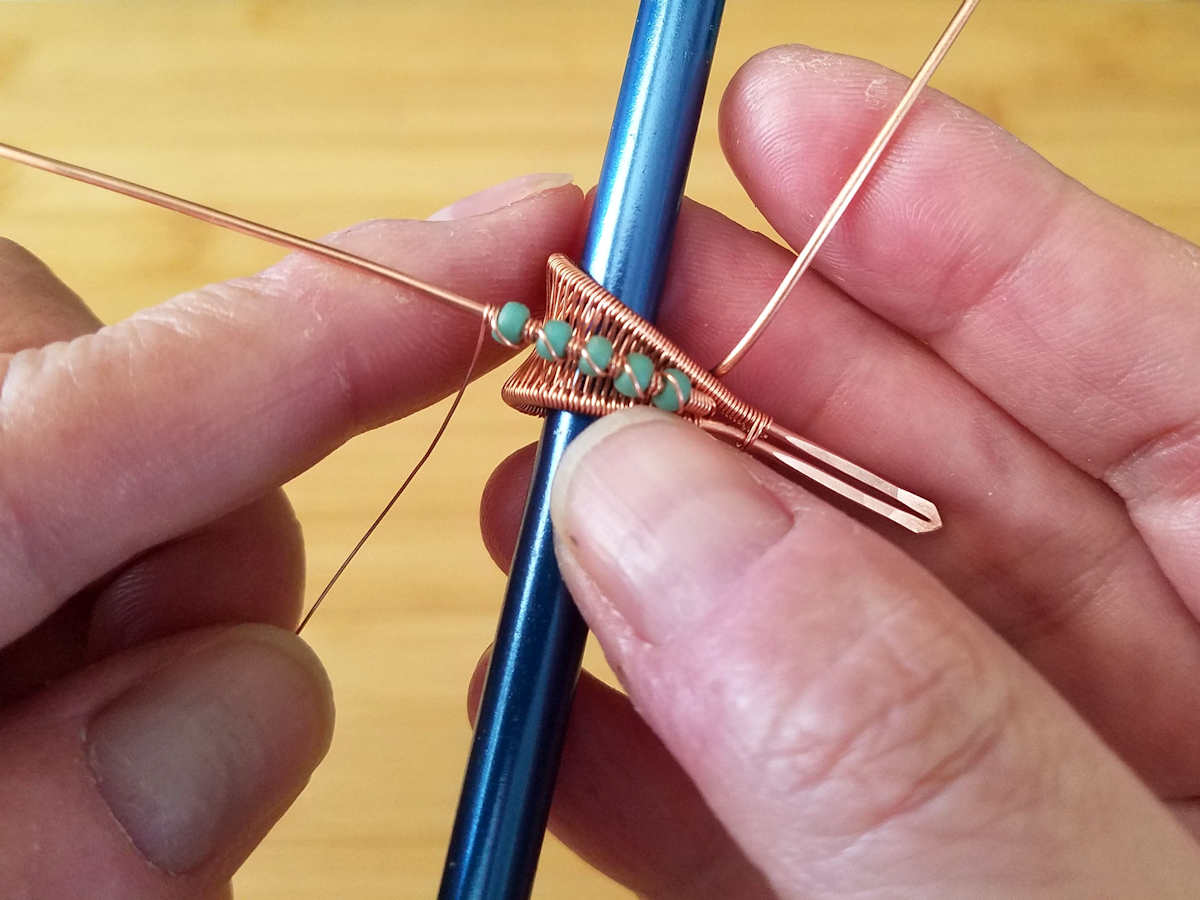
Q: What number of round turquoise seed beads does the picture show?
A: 5